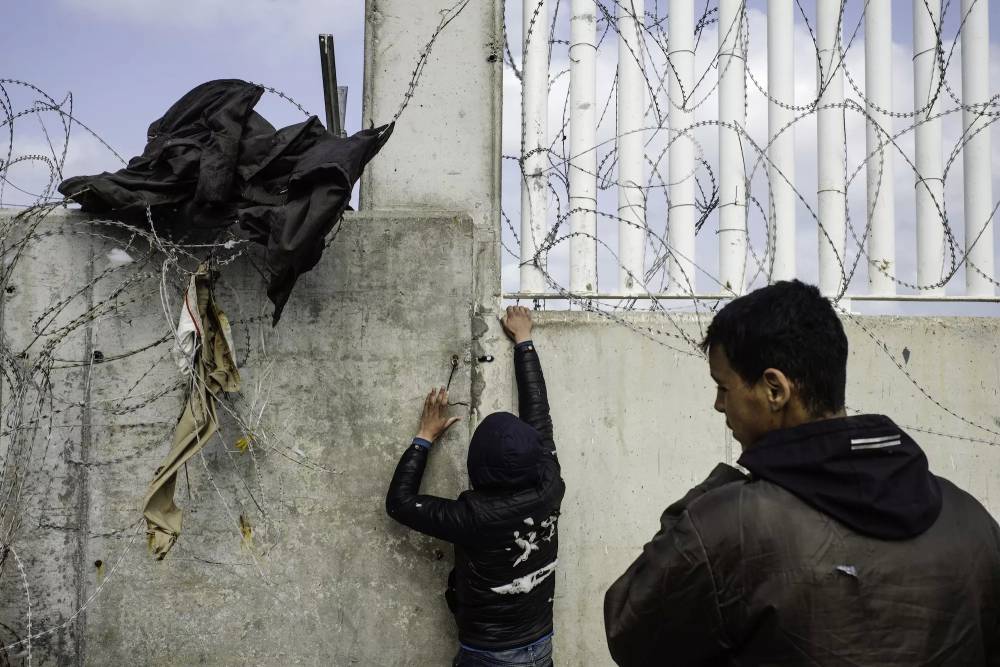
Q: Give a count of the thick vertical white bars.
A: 10